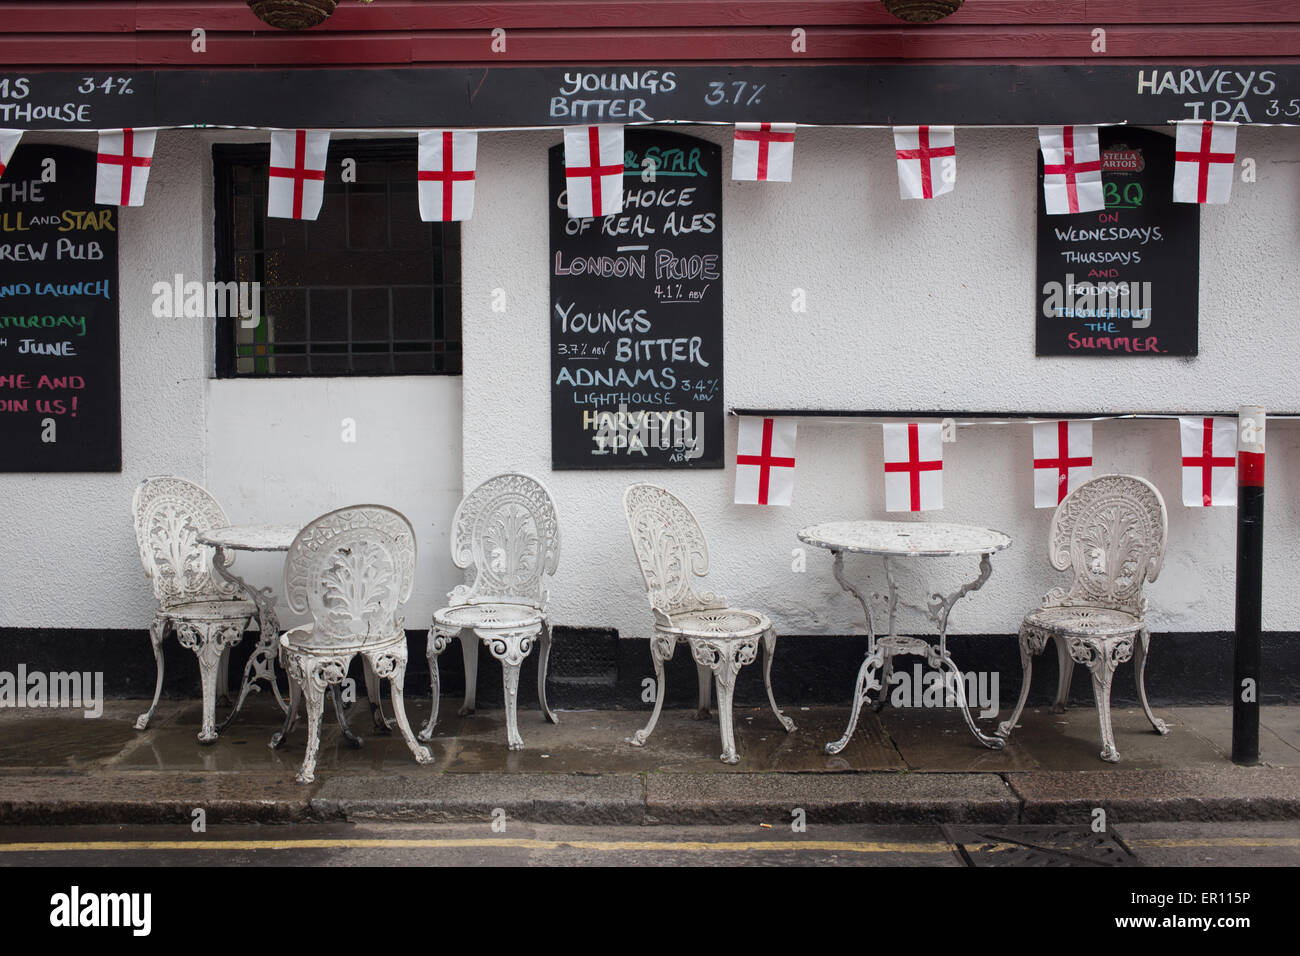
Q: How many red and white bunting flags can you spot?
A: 13